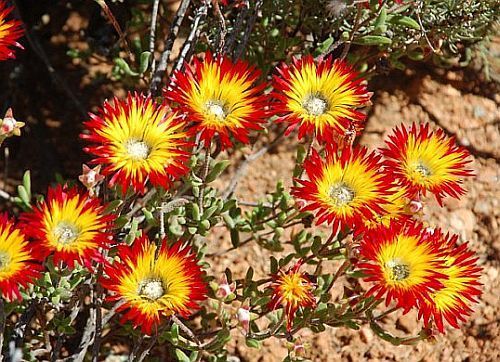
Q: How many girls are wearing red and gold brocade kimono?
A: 0